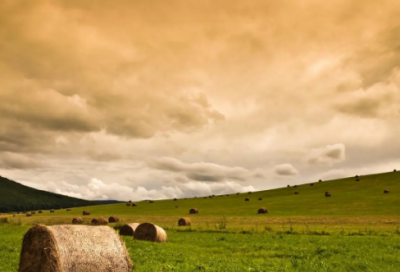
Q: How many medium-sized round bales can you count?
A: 2